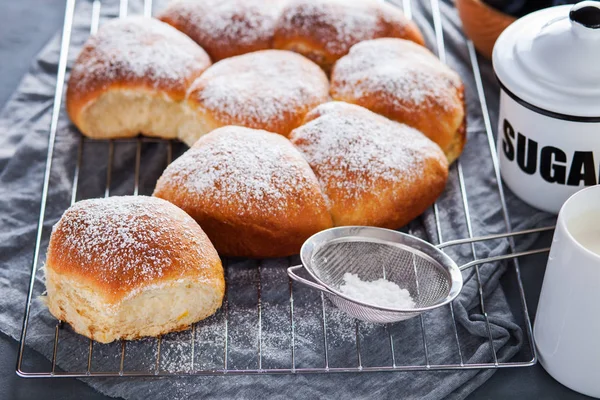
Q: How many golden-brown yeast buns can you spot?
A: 8